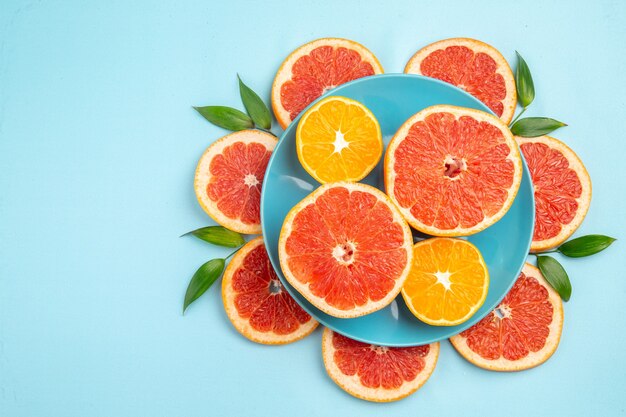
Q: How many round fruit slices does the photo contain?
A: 11